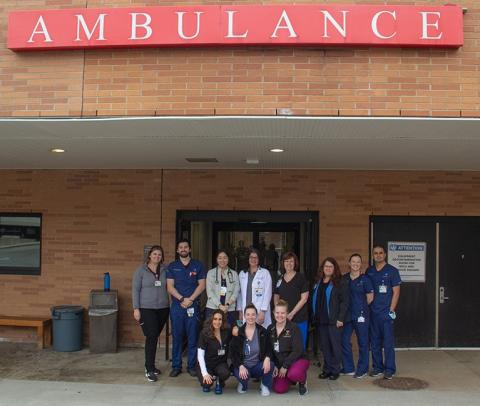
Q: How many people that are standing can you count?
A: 8